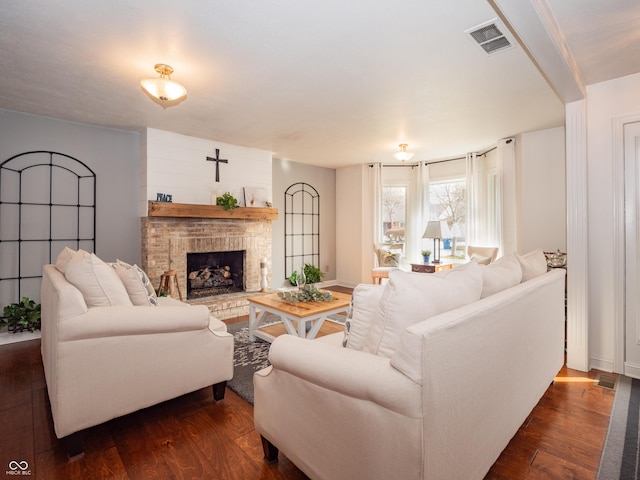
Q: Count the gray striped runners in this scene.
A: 1